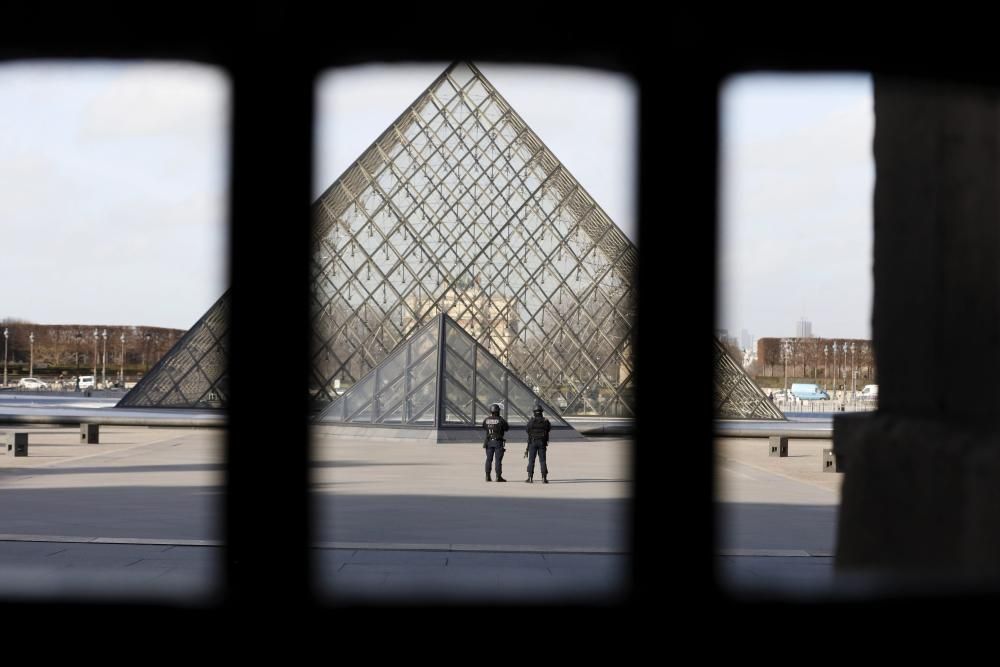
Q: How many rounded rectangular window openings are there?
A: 3